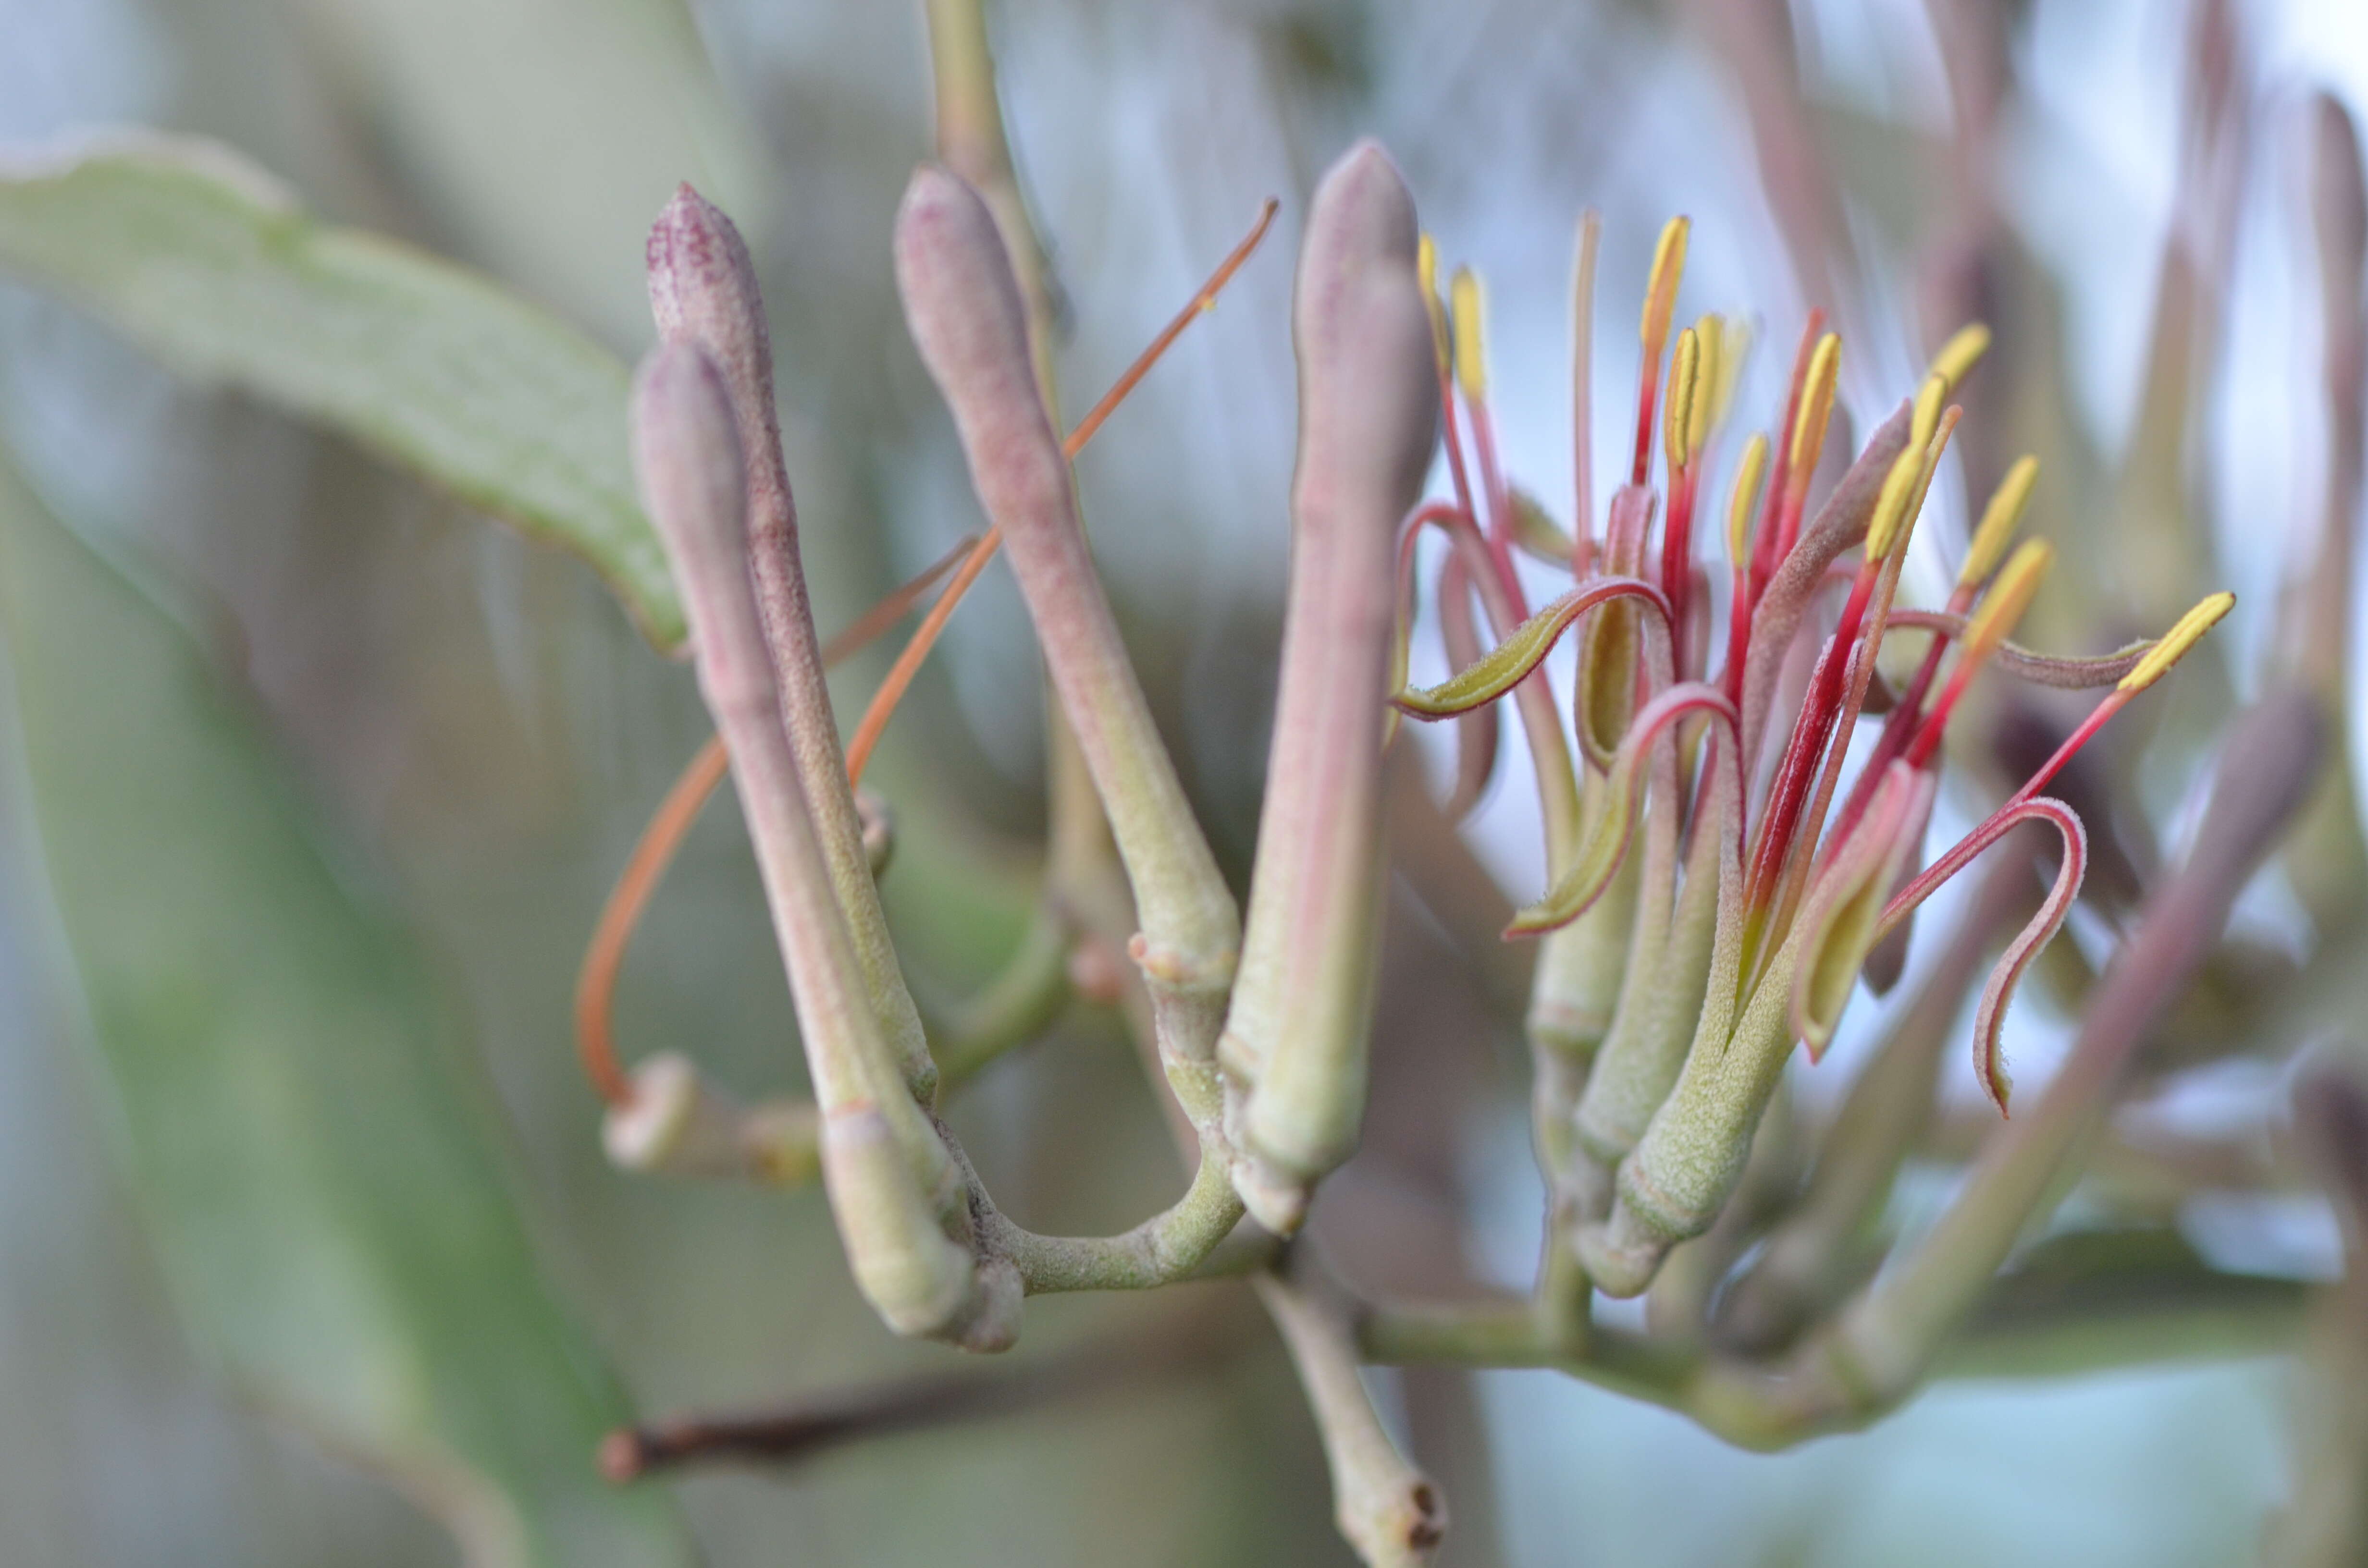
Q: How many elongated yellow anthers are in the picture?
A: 14